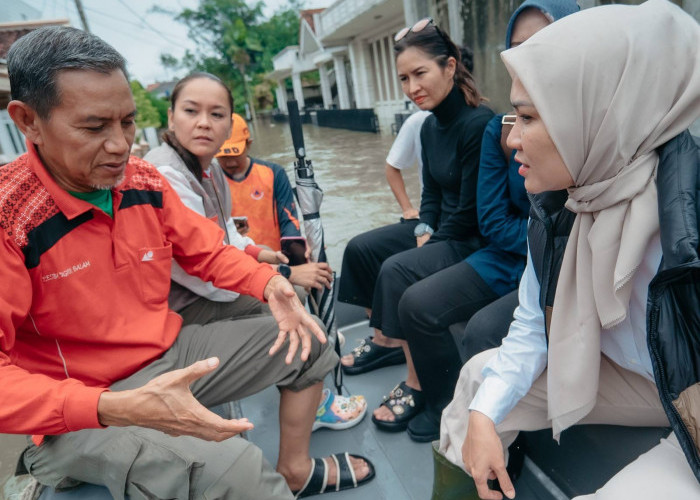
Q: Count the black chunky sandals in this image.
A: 2